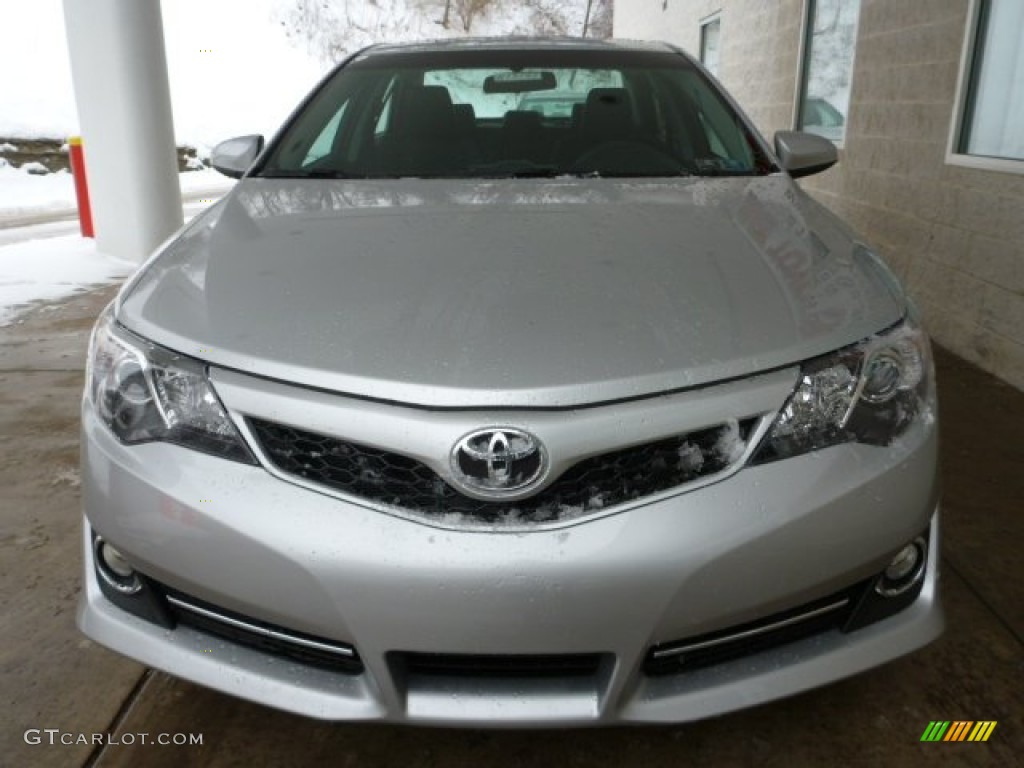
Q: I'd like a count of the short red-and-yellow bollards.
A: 1